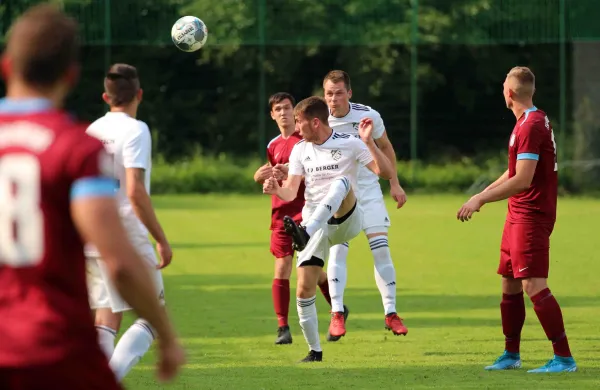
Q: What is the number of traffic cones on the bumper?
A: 0